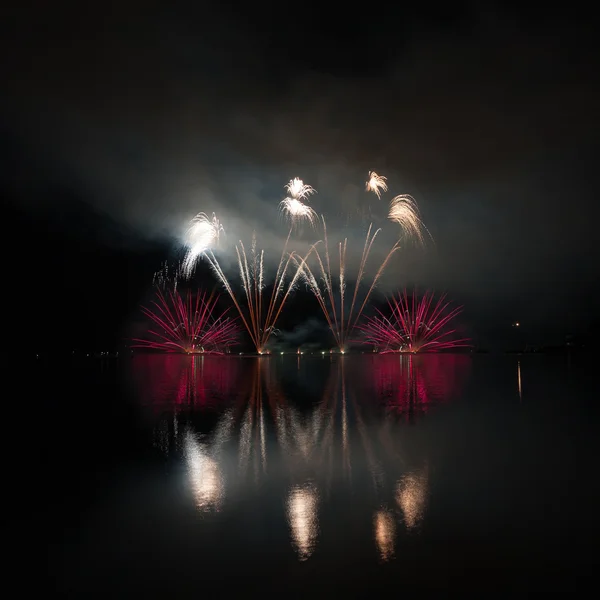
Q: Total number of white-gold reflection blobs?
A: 4